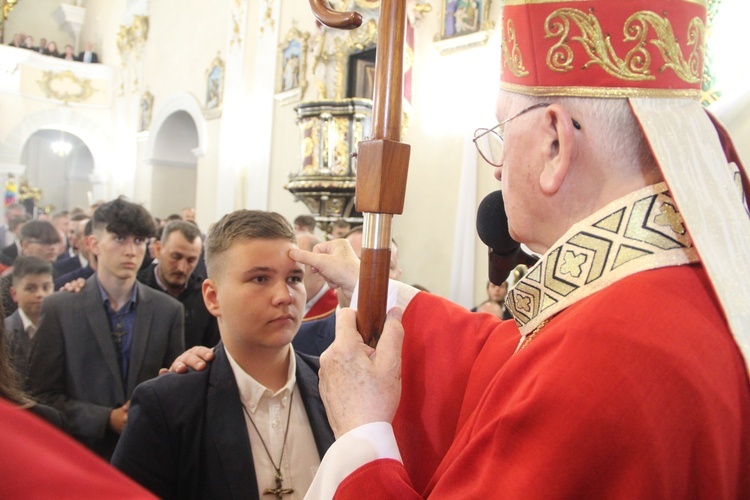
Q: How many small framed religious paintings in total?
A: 4